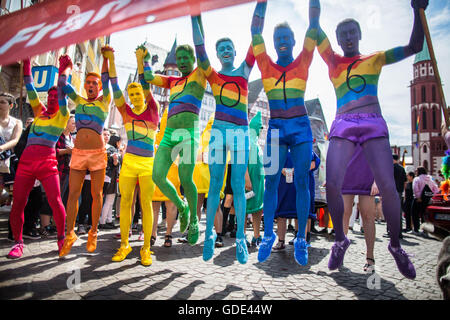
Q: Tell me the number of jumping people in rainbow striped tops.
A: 7